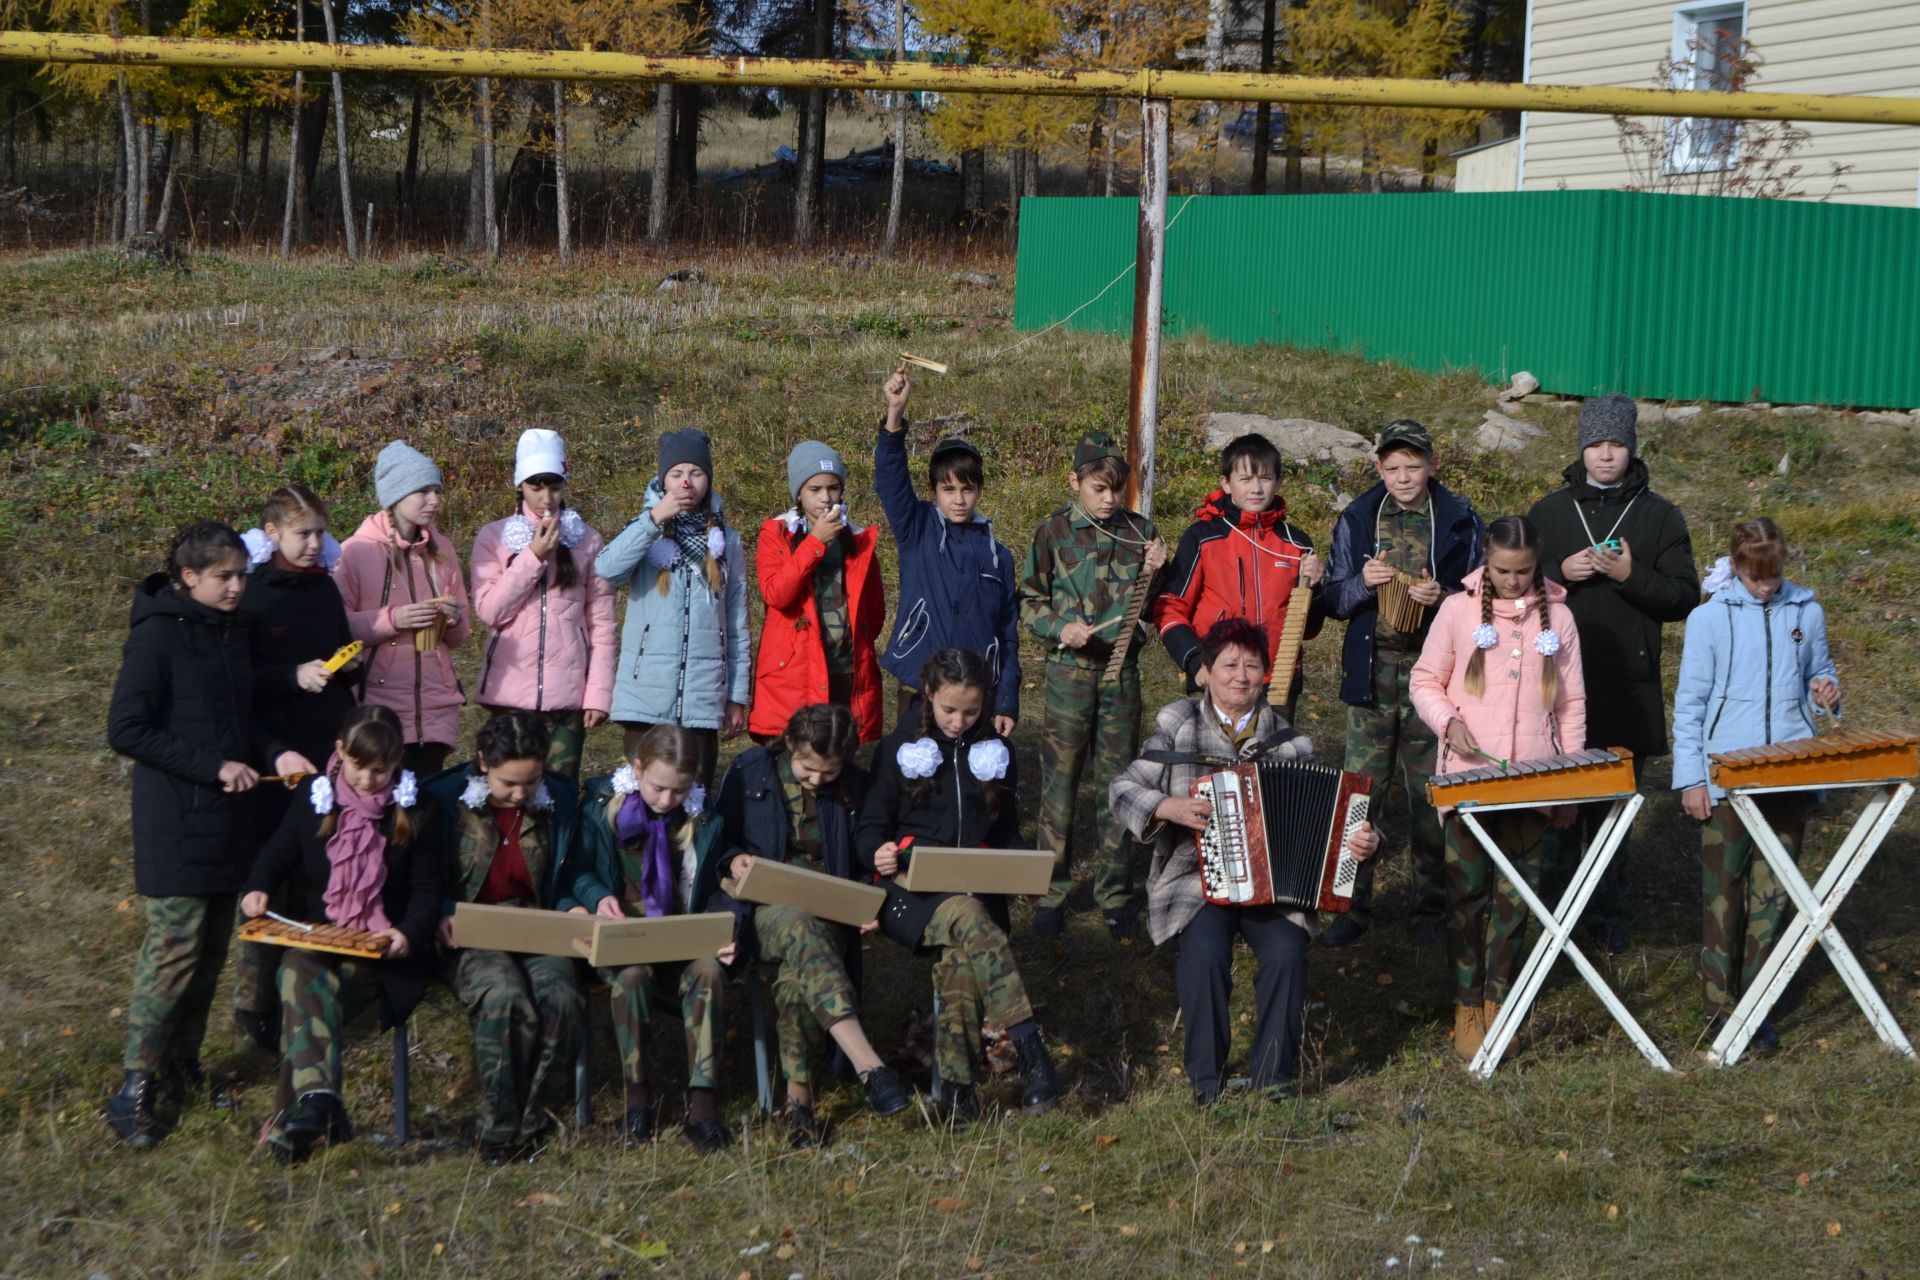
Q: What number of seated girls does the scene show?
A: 5